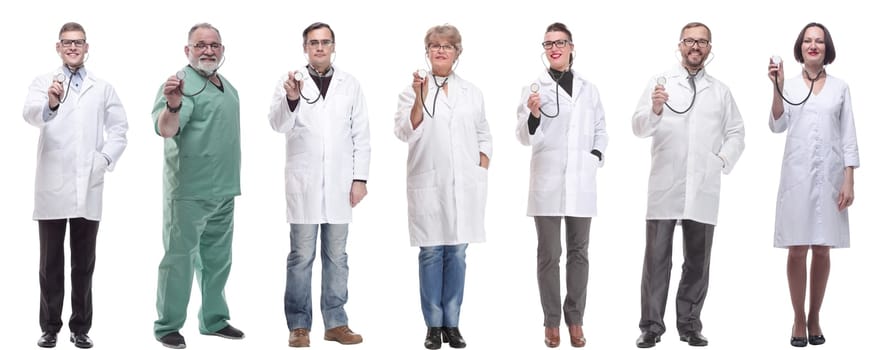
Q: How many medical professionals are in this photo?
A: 7